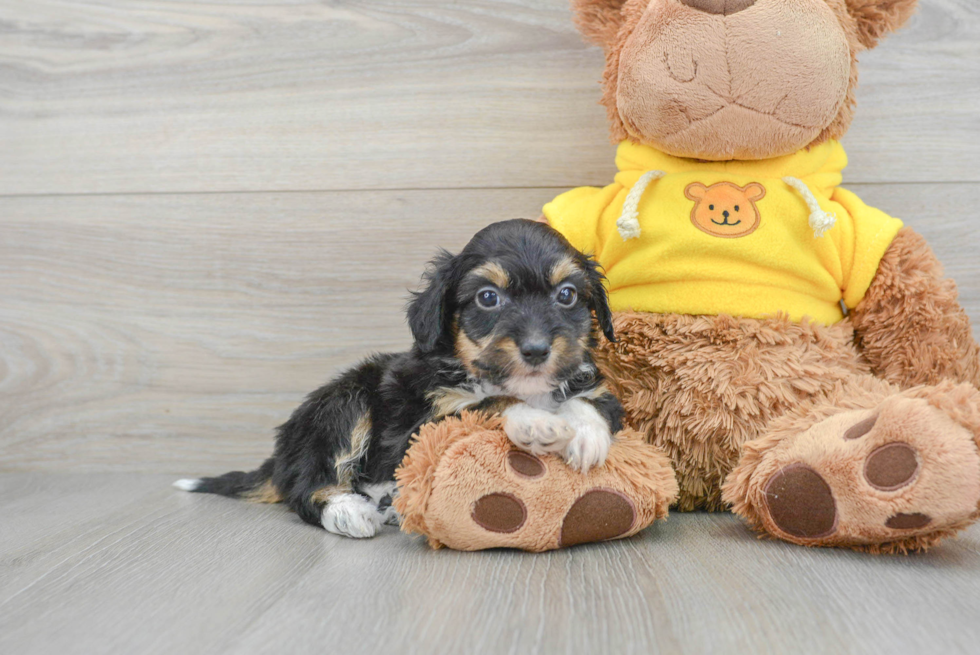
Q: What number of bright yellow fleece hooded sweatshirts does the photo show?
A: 1